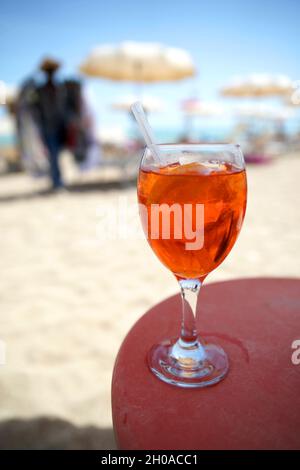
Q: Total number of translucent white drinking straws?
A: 1